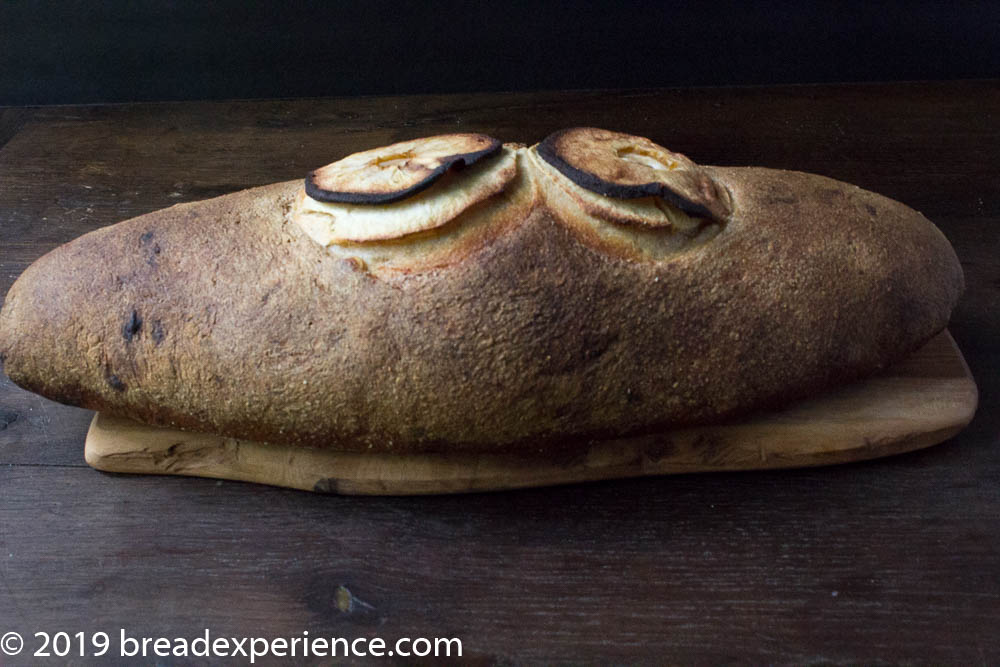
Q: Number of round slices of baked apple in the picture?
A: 2